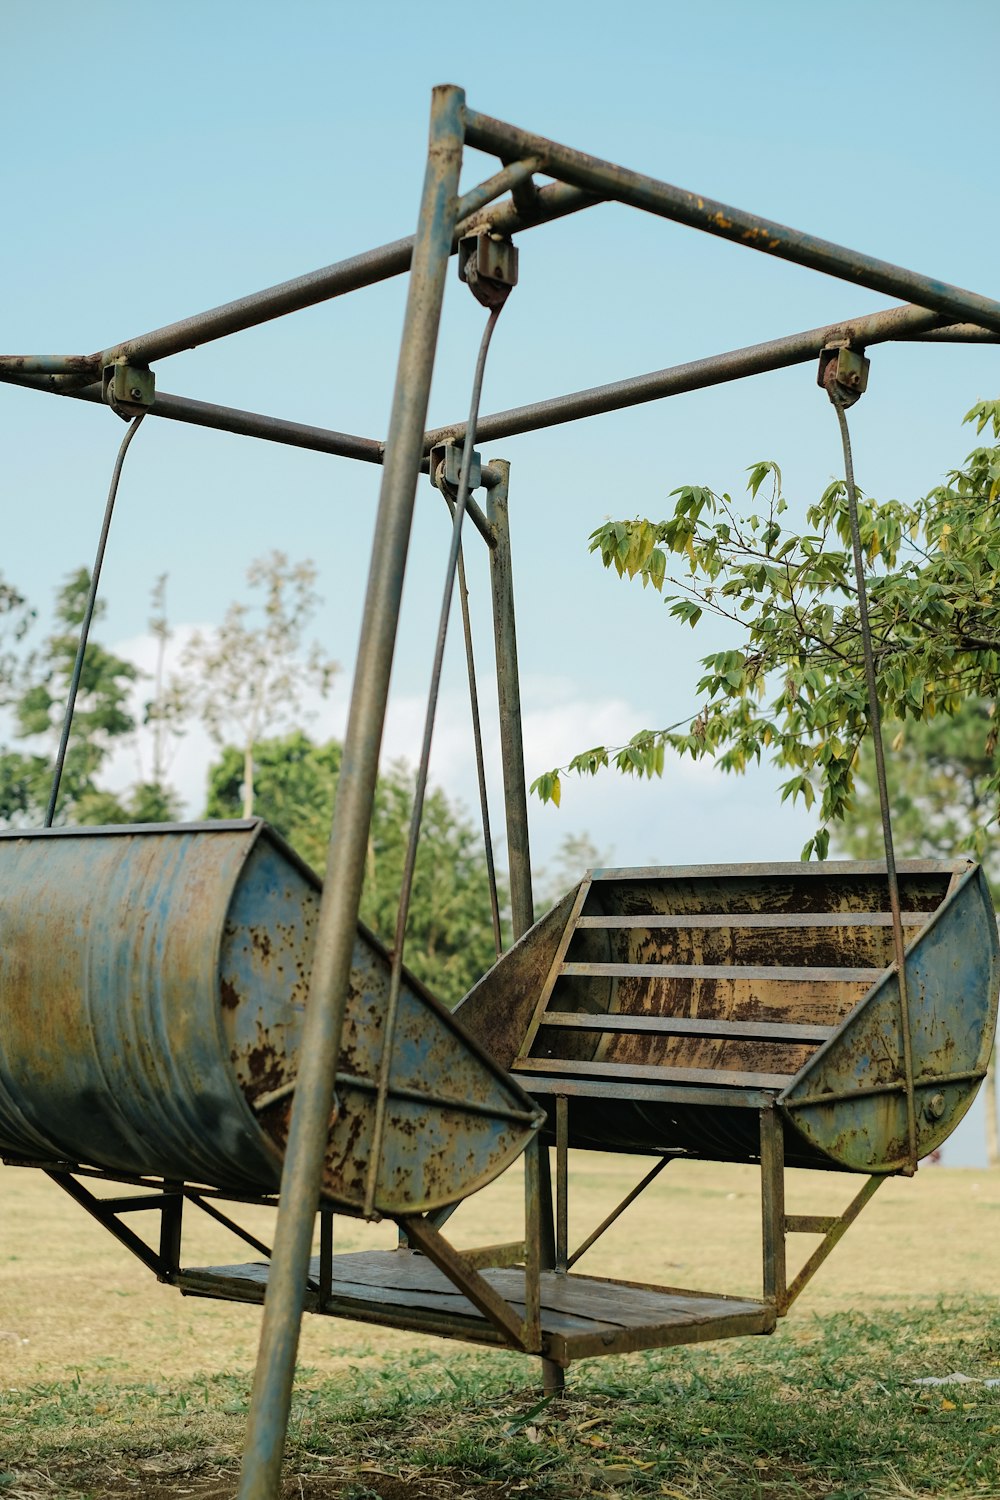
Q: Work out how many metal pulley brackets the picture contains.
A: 4